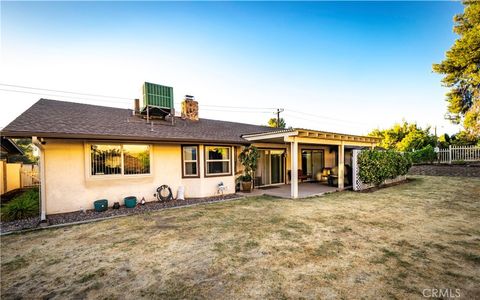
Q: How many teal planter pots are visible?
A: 2